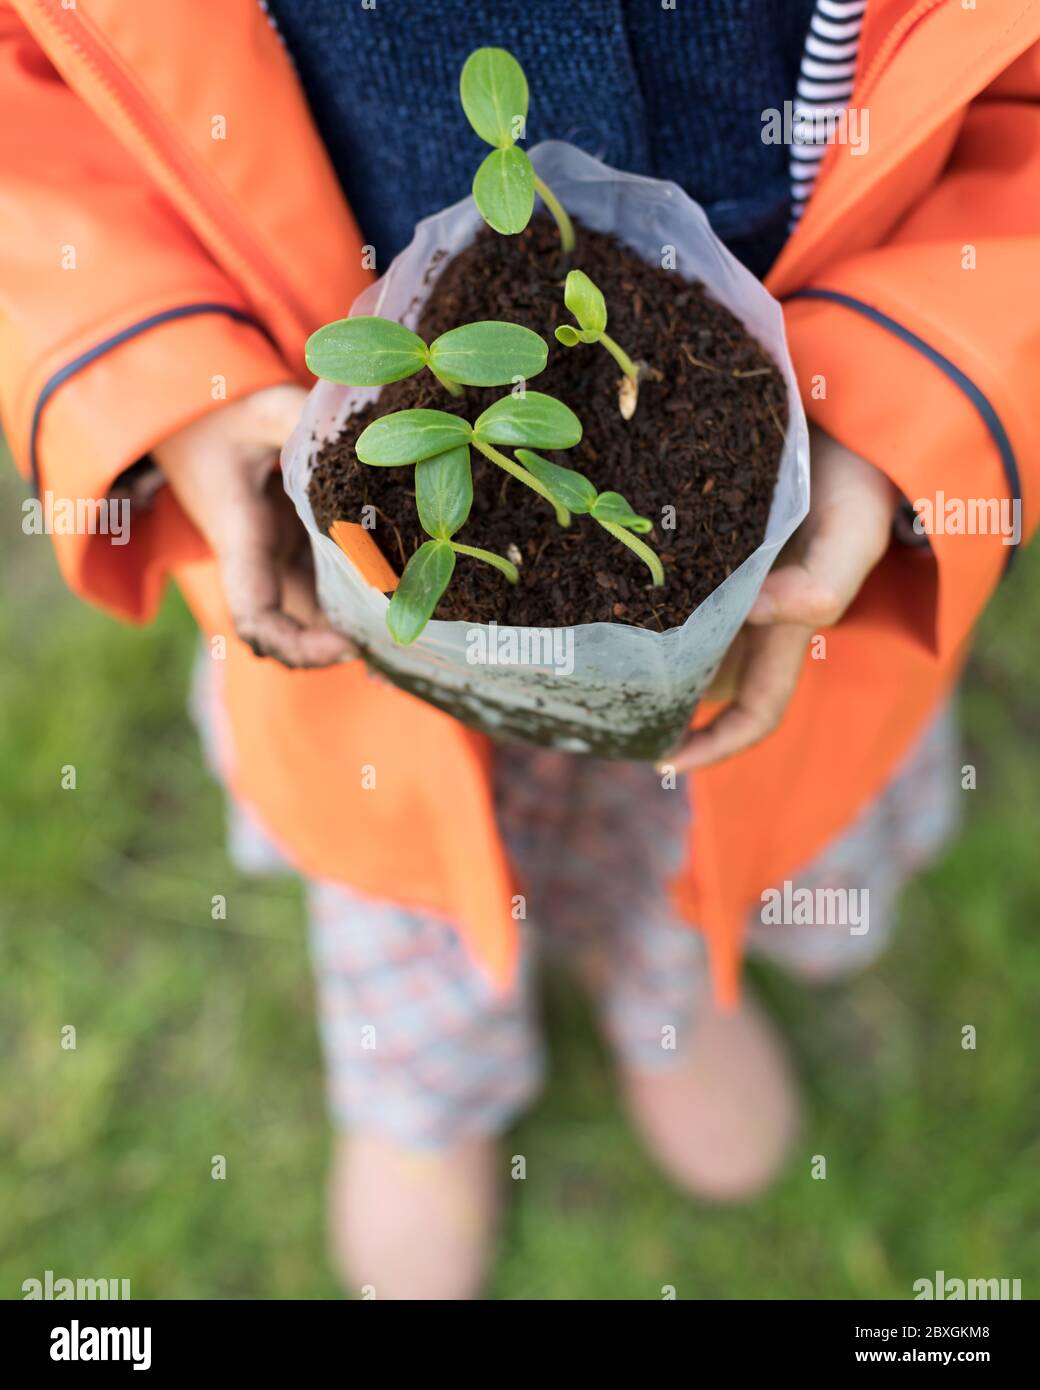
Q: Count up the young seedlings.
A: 6